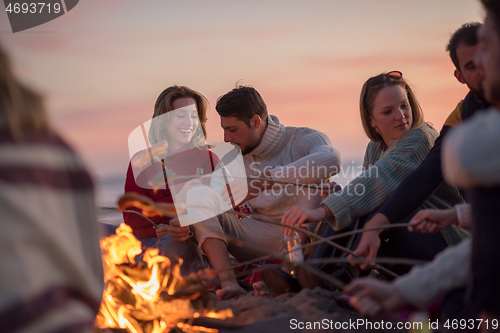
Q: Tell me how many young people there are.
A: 6